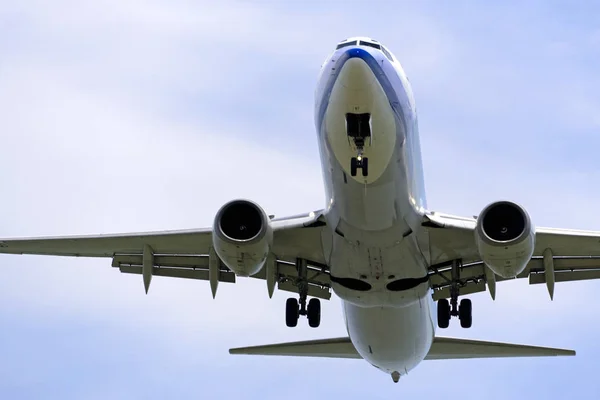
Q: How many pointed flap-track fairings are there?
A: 5